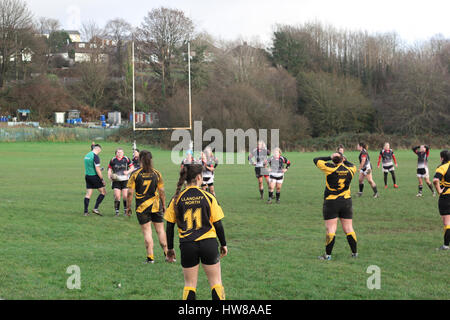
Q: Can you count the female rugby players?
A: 14